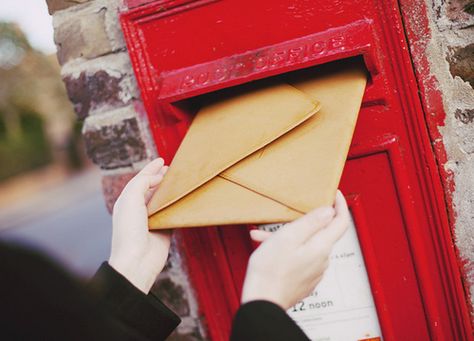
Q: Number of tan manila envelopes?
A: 1